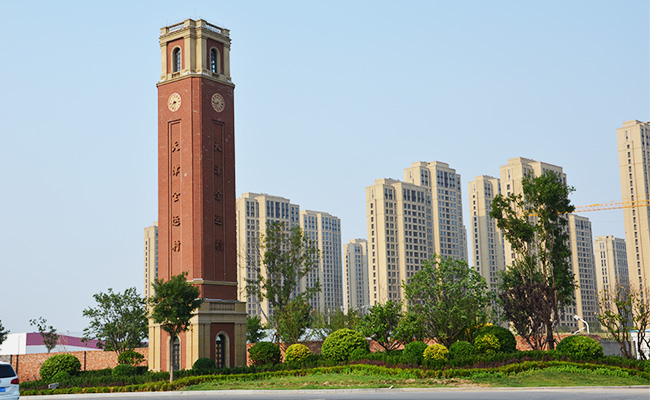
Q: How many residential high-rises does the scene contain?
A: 11